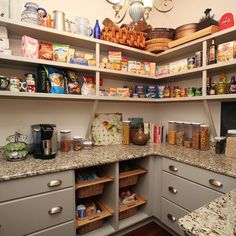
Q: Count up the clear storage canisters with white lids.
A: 11